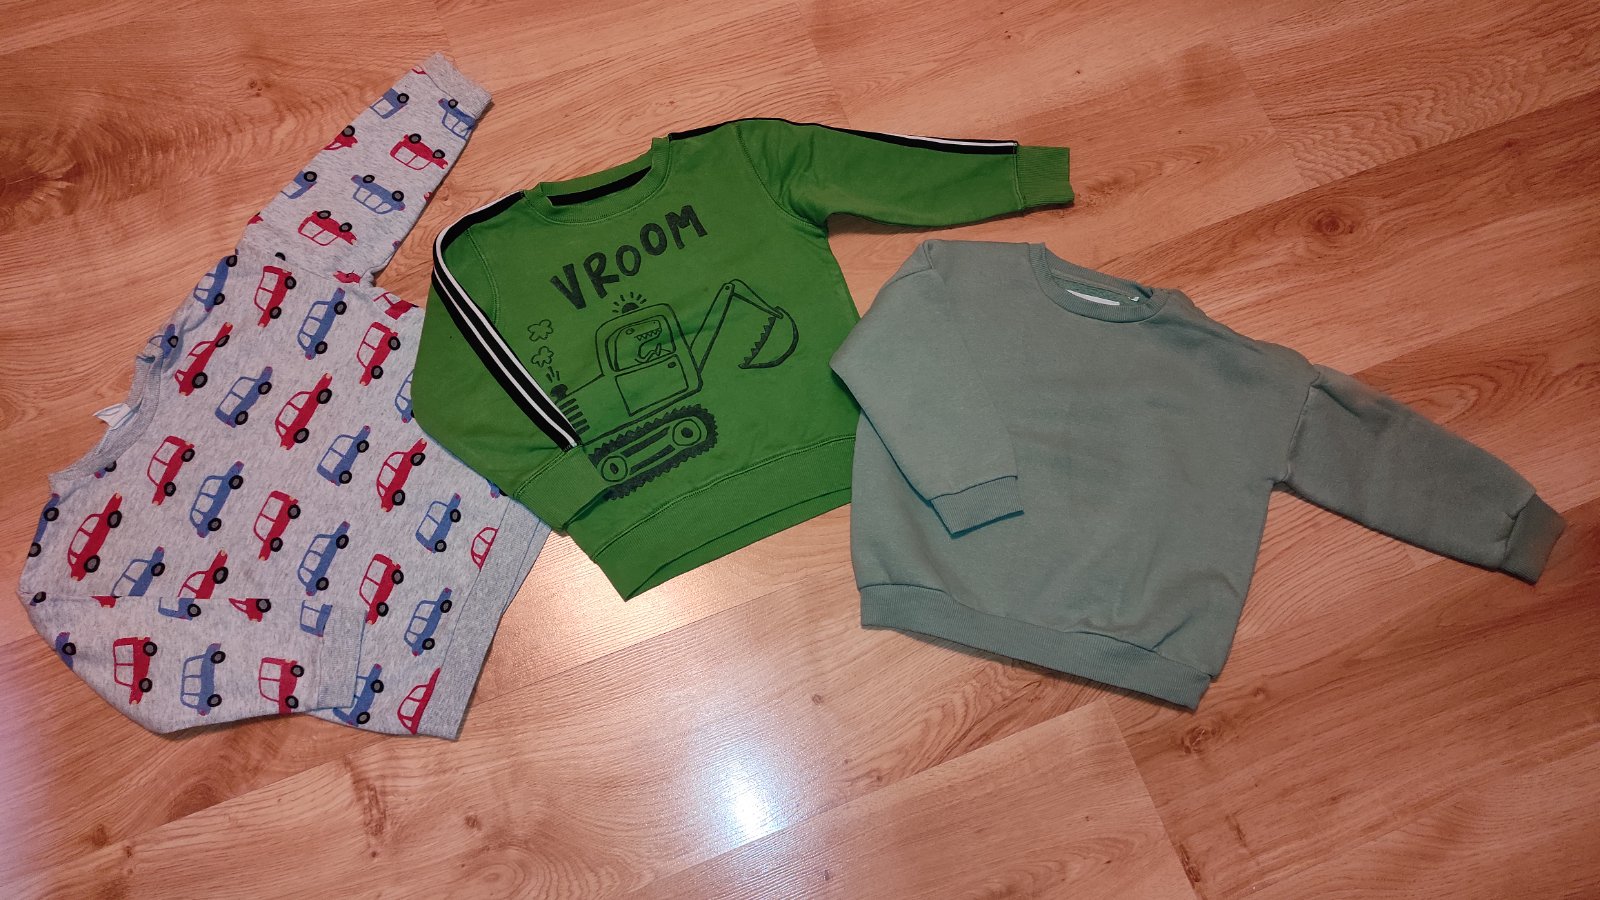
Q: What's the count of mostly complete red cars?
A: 13